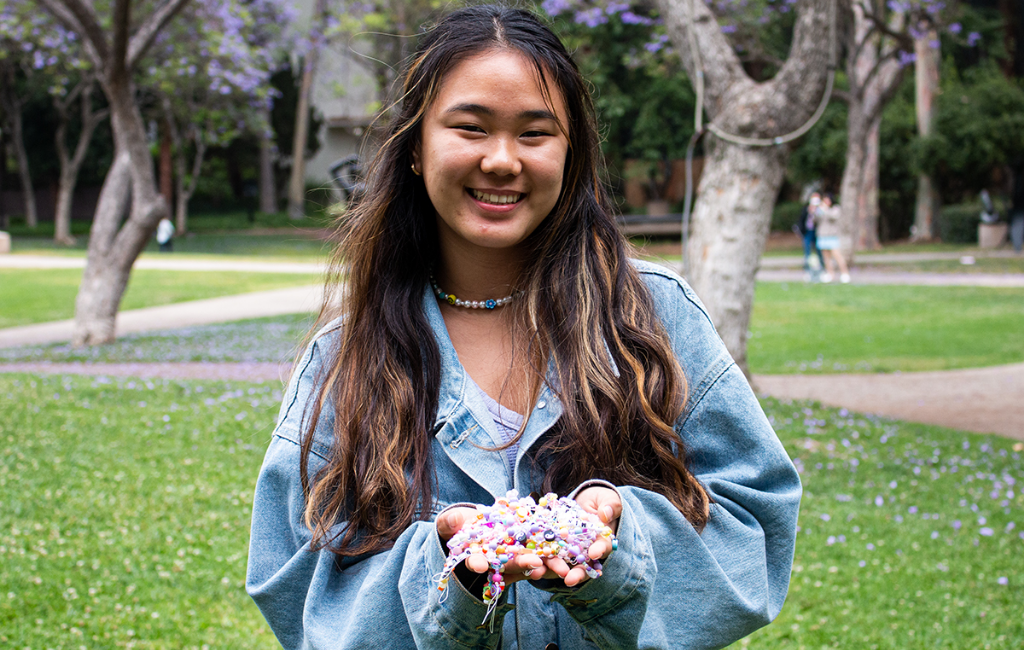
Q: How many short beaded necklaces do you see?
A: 1